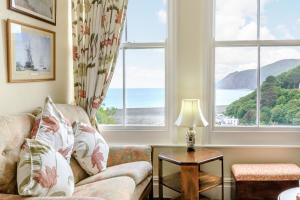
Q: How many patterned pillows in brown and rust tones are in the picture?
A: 3